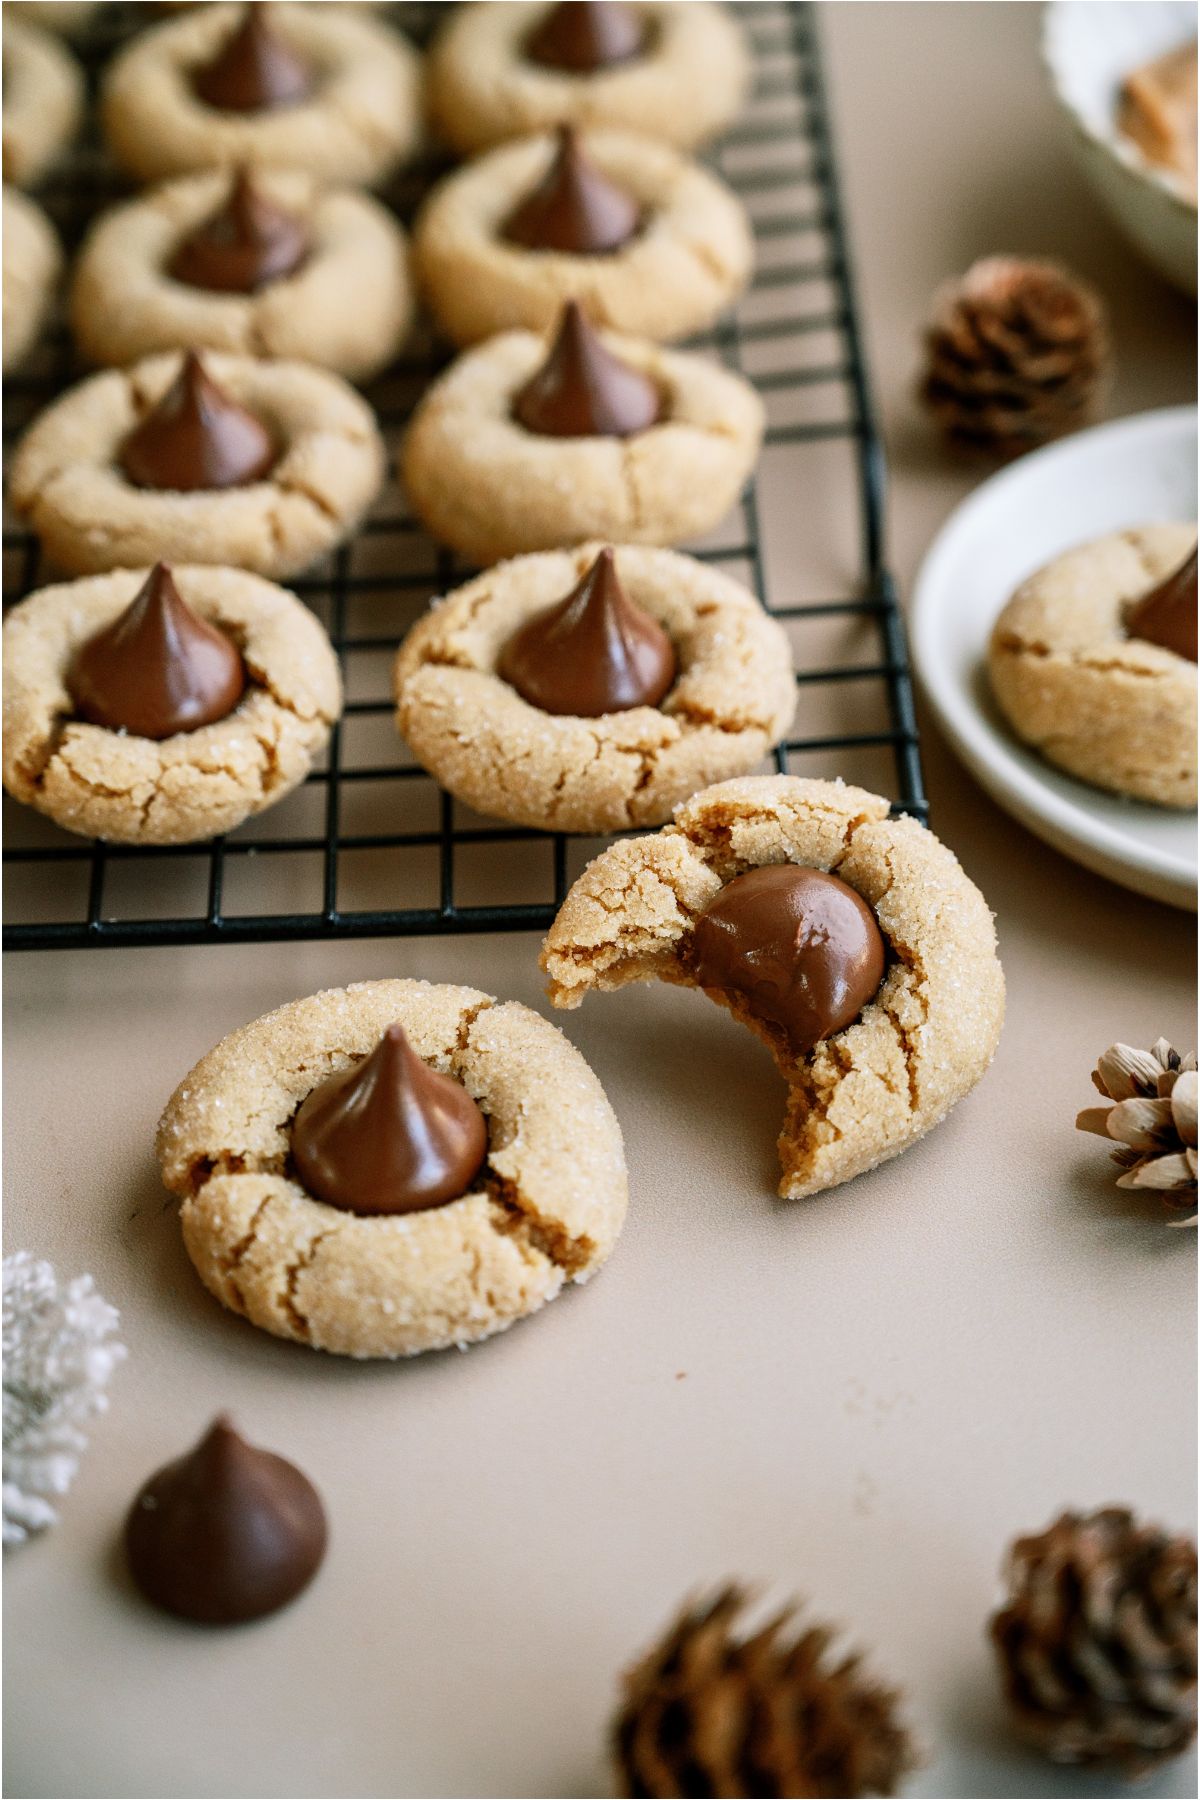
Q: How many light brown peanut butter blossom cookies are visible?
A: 13